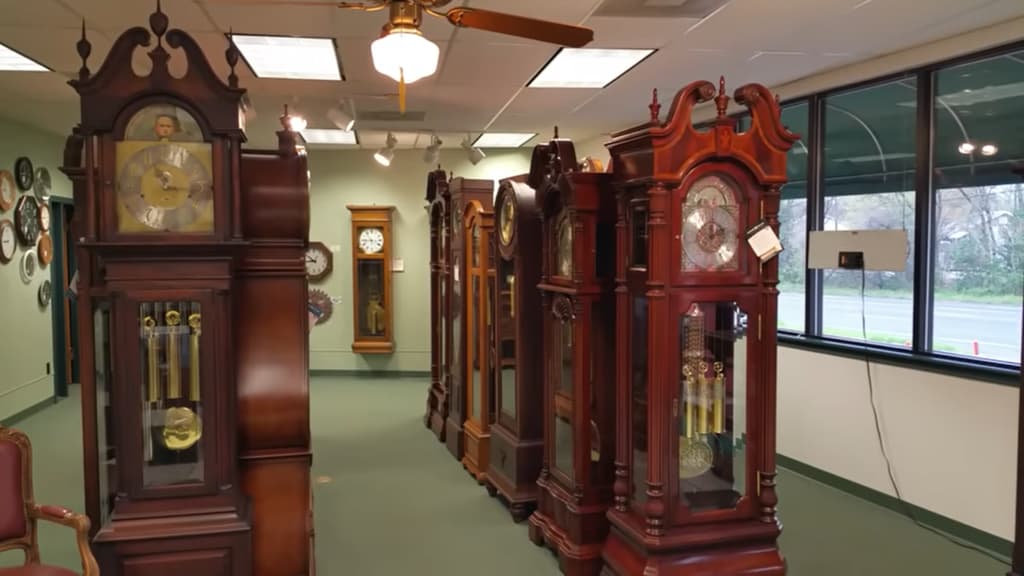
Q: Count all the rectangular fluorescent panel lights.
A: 5